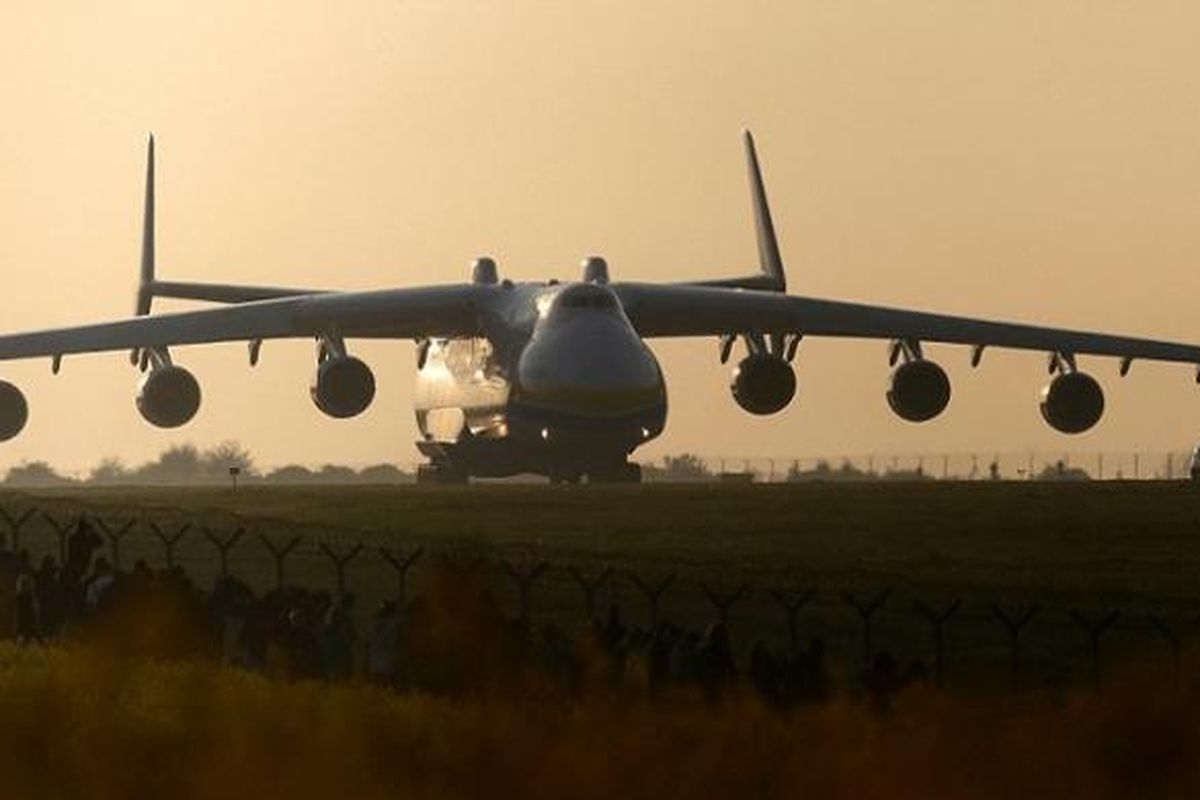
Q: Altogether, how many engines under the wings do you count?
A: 6